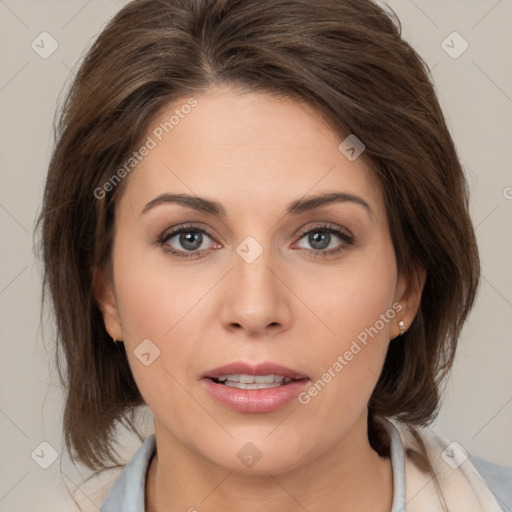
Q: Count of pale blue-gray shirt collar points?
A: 2